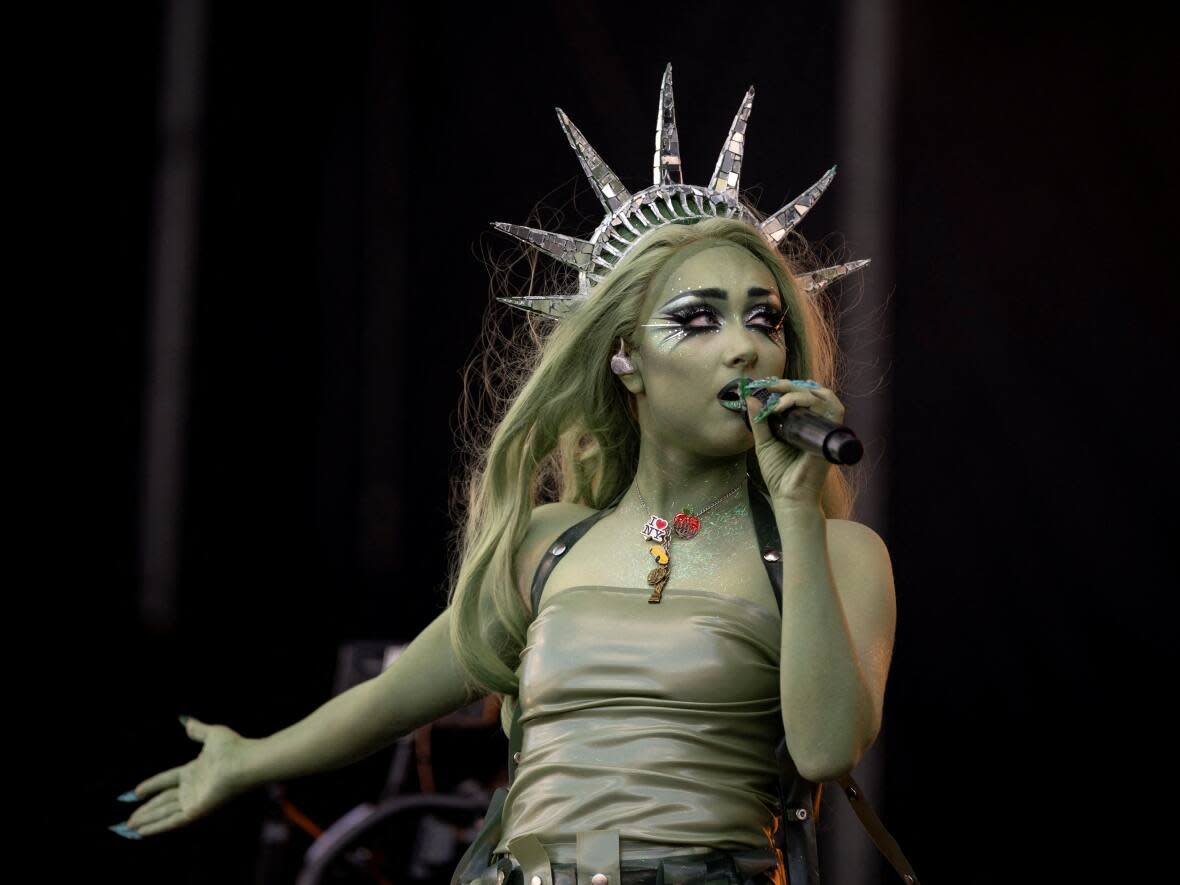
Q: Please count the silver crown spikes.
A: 7